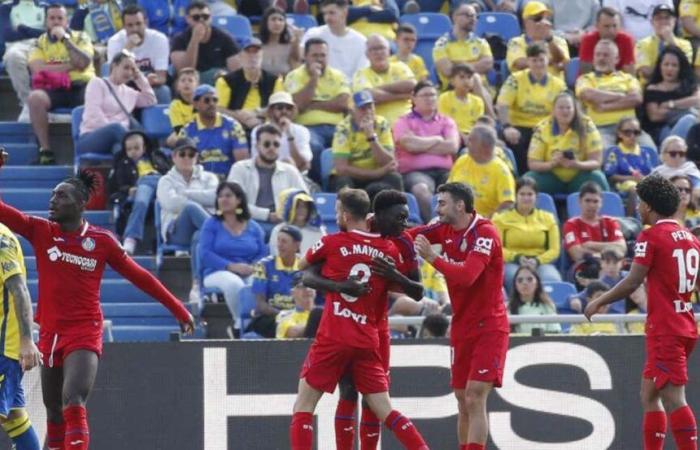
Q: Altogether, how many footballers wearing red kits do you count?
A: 5